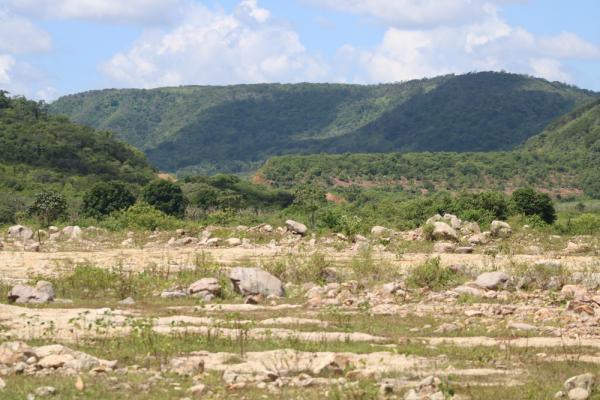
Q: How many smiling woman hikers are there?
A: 0